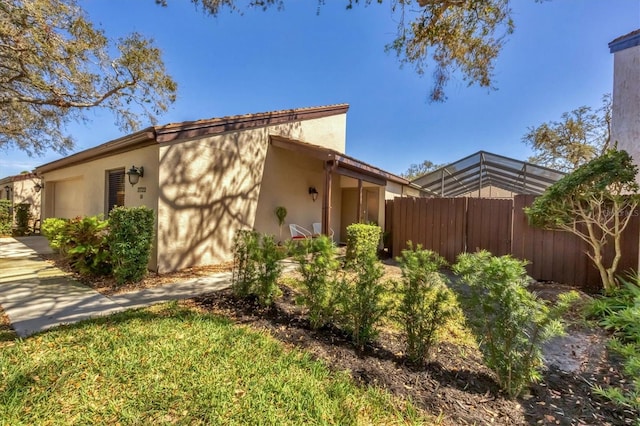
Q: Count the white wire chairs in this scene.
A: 2